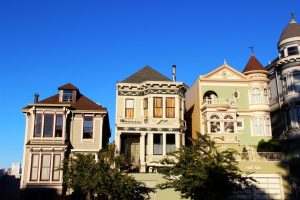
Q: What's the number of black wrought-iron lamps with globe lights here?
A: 0